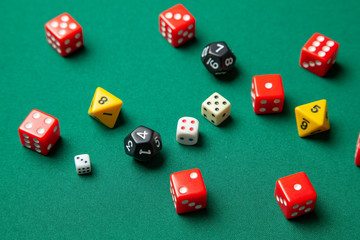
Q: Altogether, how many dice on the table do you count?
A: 15